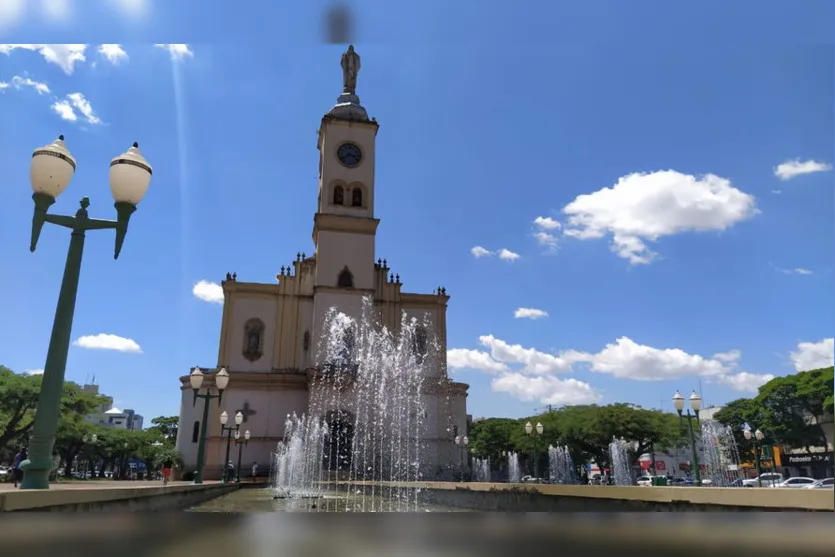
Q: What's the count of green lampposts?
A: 8